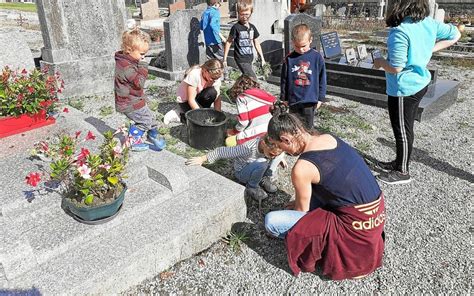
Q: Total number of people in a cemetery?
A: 9